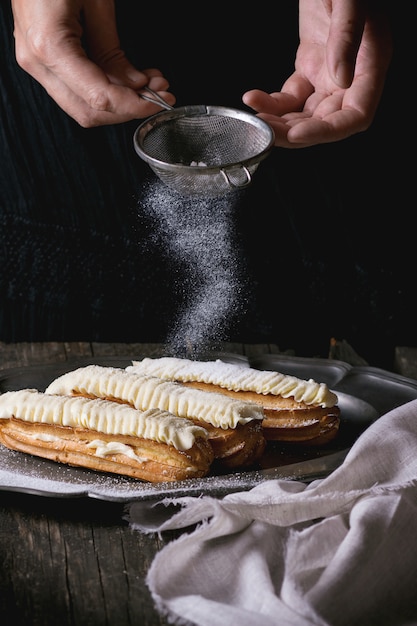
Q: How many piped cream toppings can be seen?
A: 3